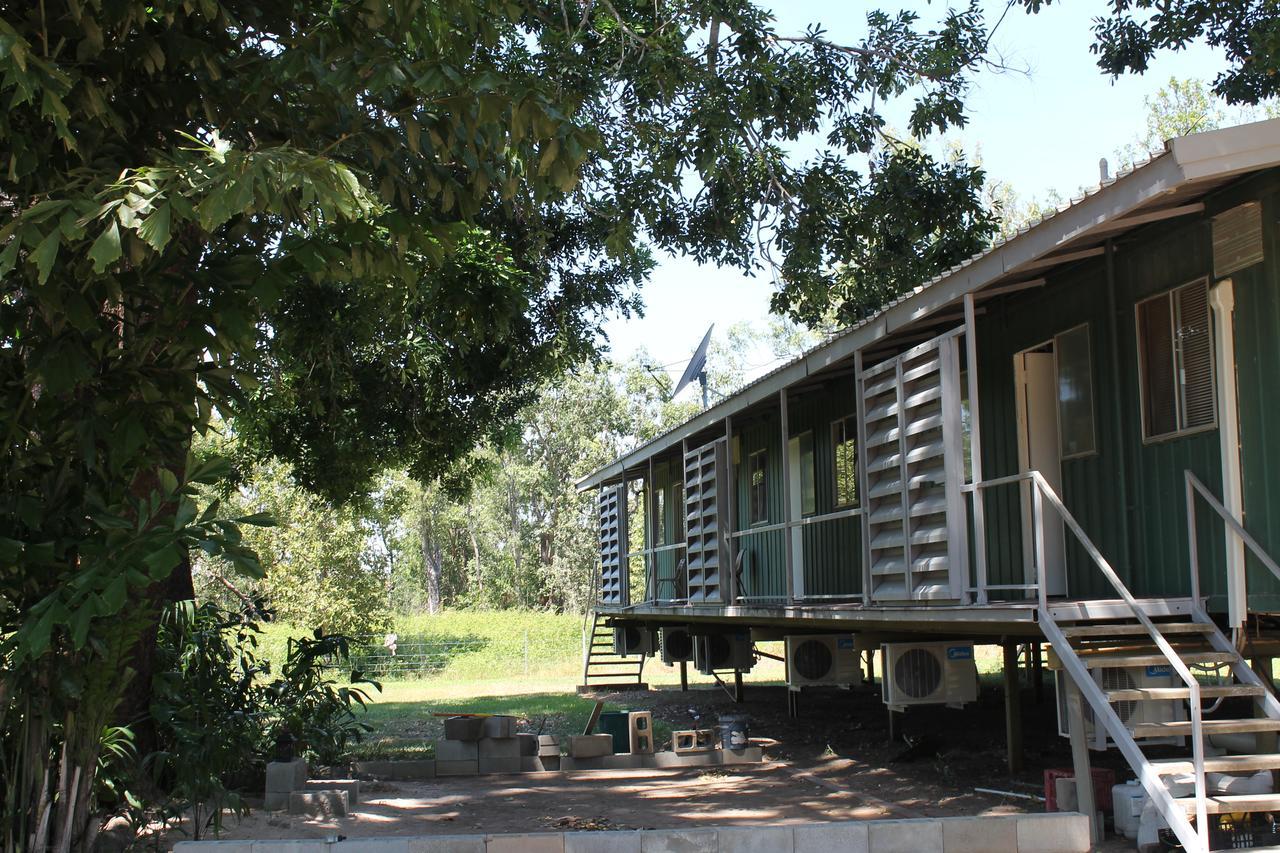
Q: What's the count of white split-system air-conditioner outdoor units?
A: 6